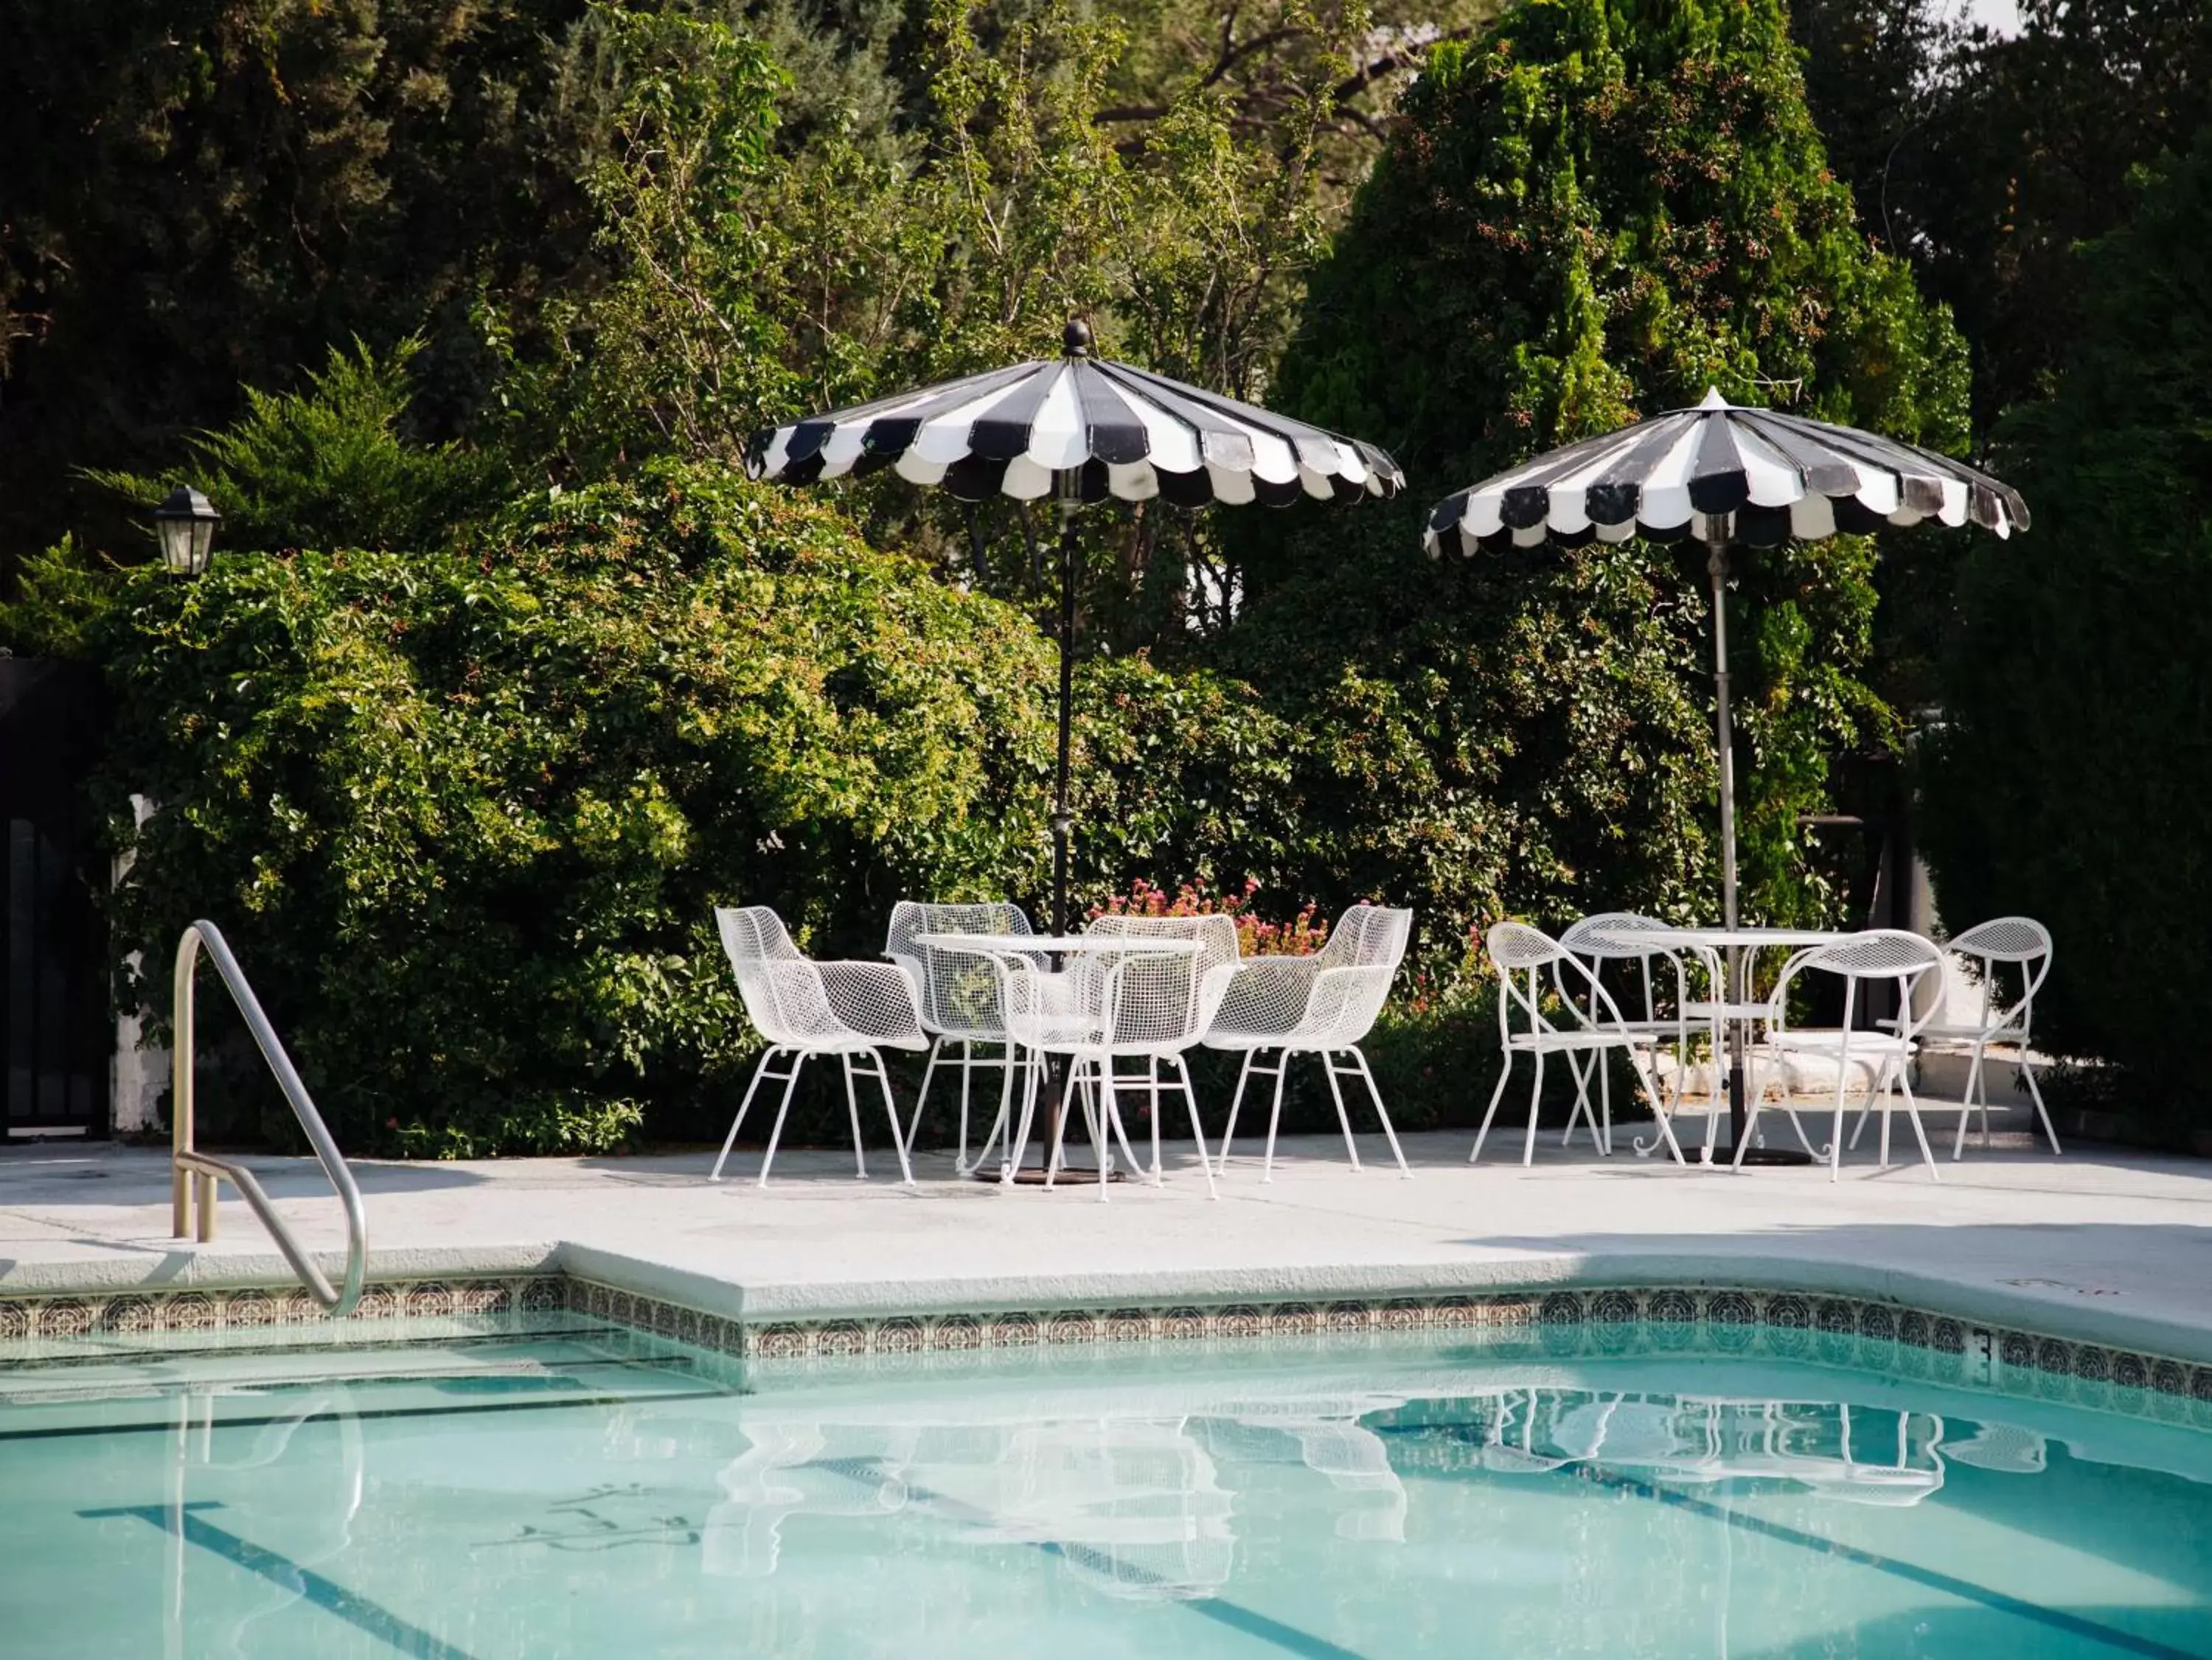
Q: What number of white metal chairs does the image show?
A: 8